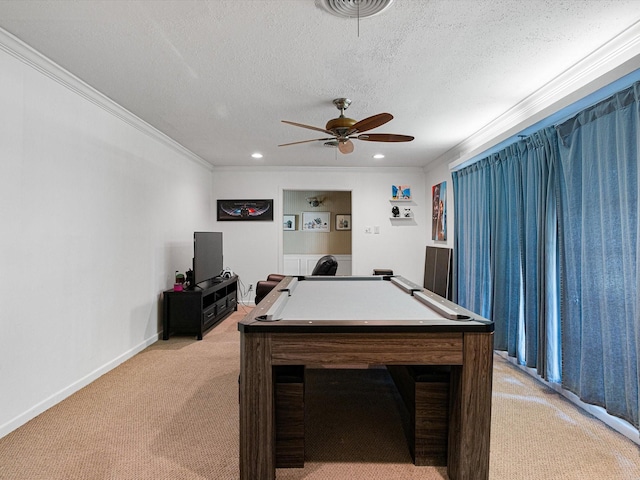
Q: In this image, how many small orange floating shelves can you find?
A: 0